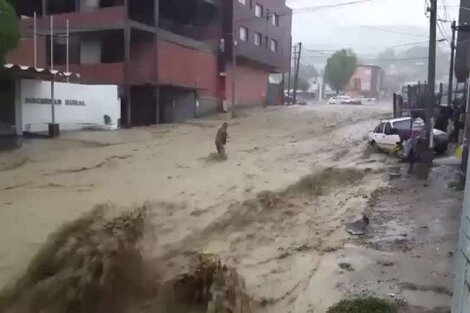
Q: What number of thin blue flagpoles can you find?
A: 0